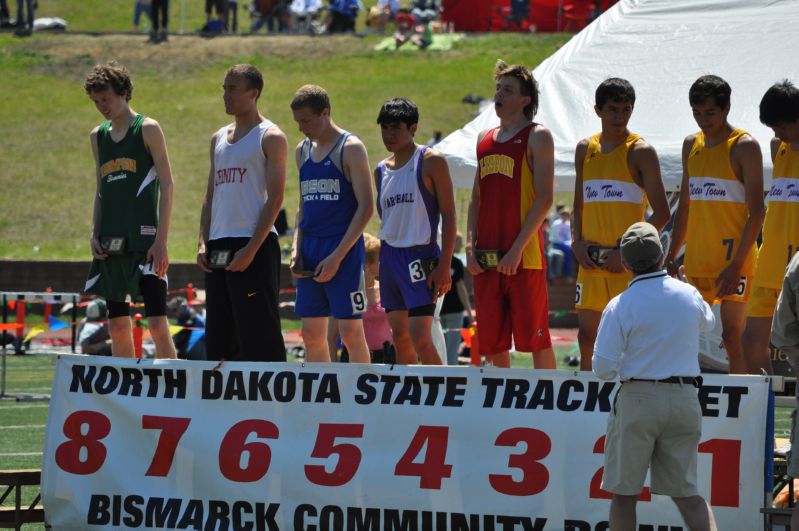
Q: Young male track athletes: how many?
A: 8